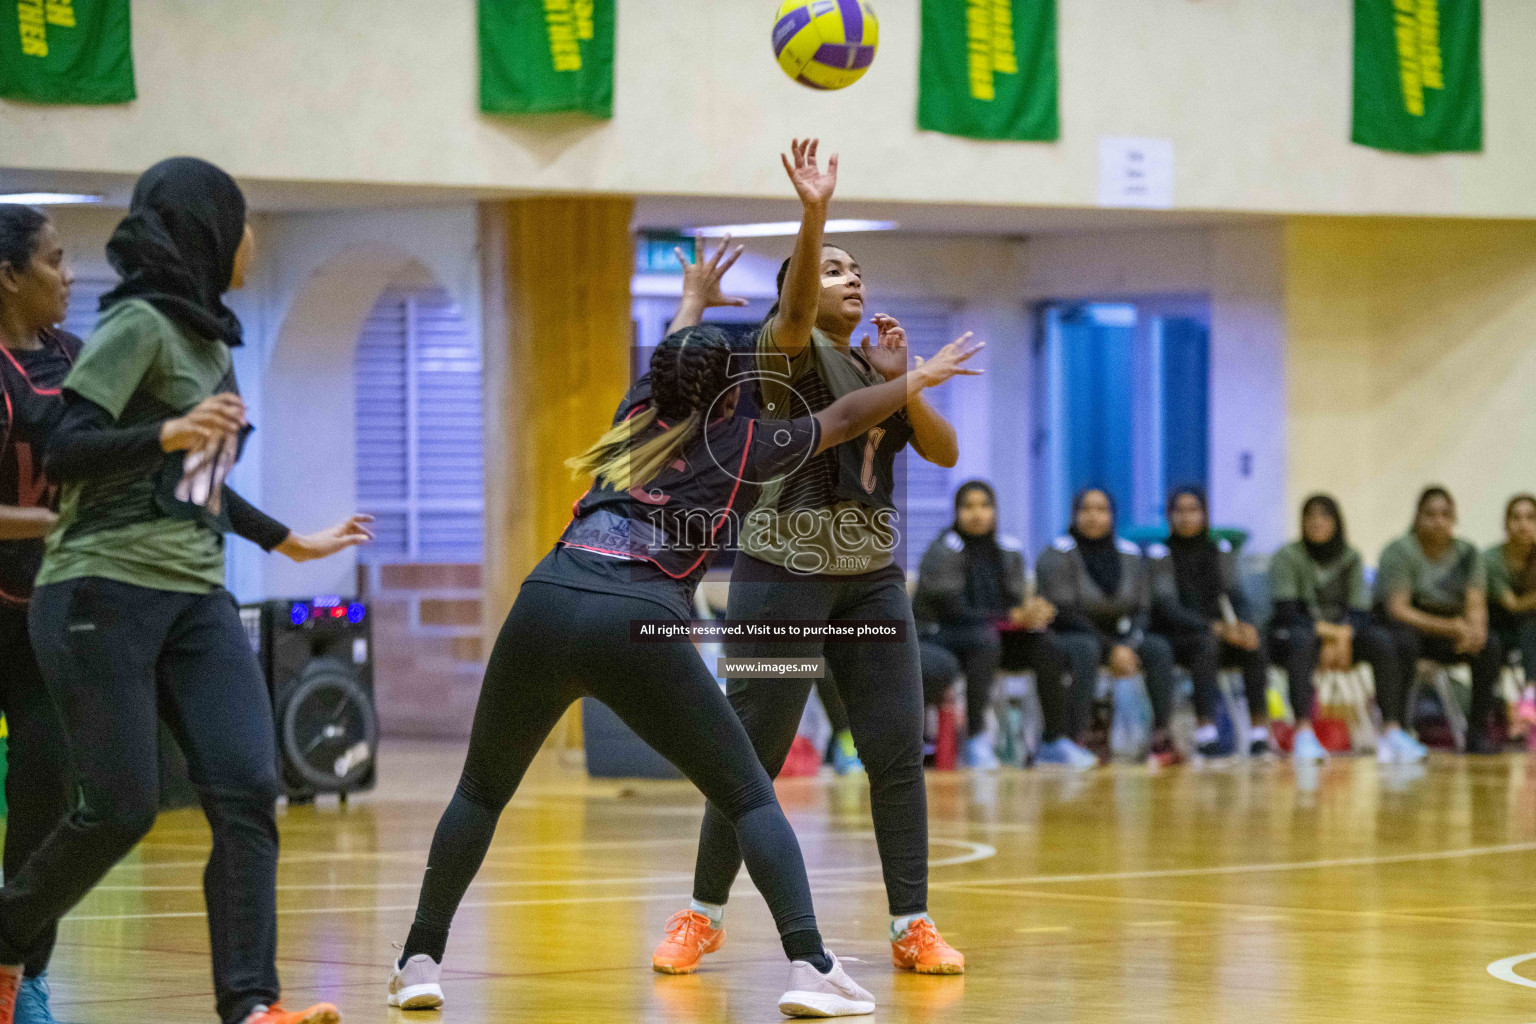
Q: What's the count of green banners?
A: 4